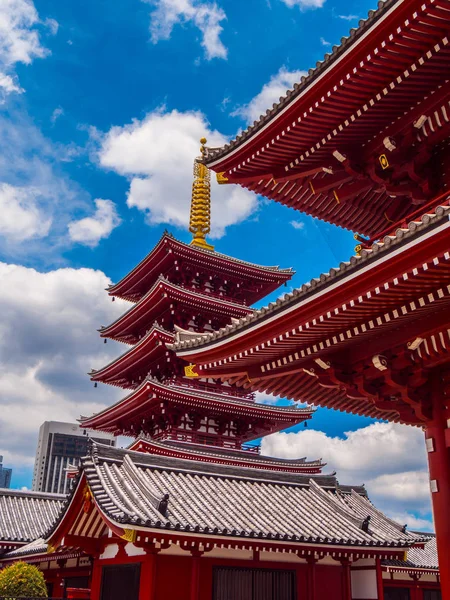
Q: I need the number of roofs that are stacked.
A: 5